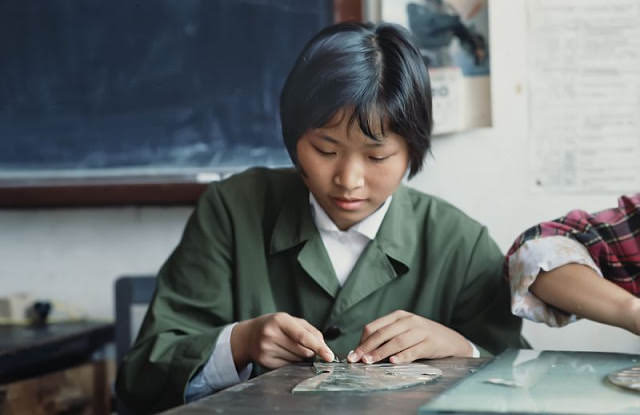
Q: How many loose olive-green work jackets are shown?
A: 1